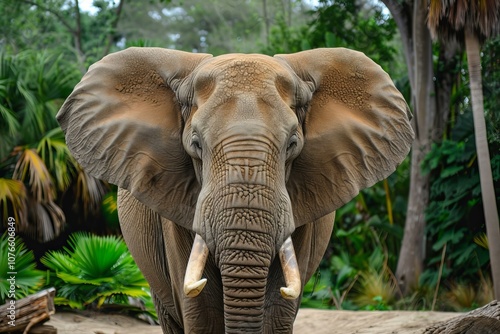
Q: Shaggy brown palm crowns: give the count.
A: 1